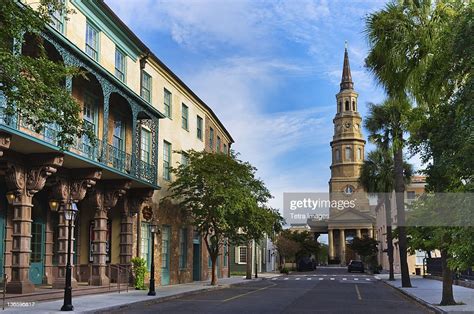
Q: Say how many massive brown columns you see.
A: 4